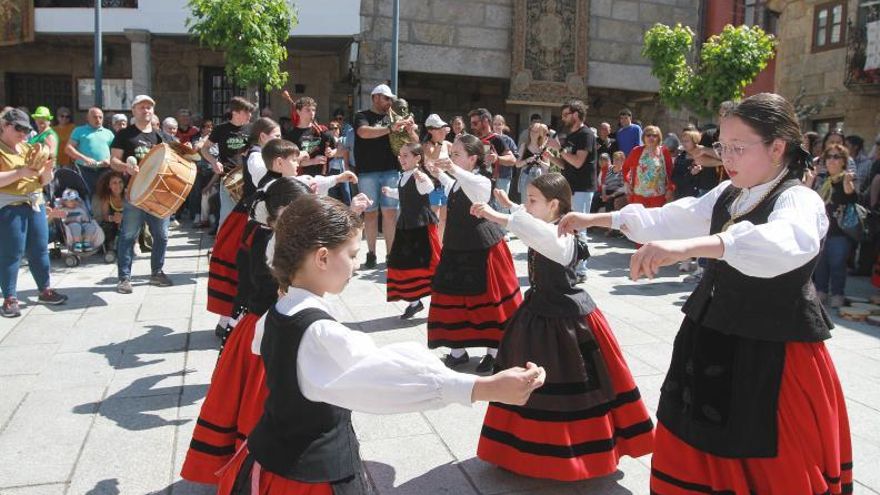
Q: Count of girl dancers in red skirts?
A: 7